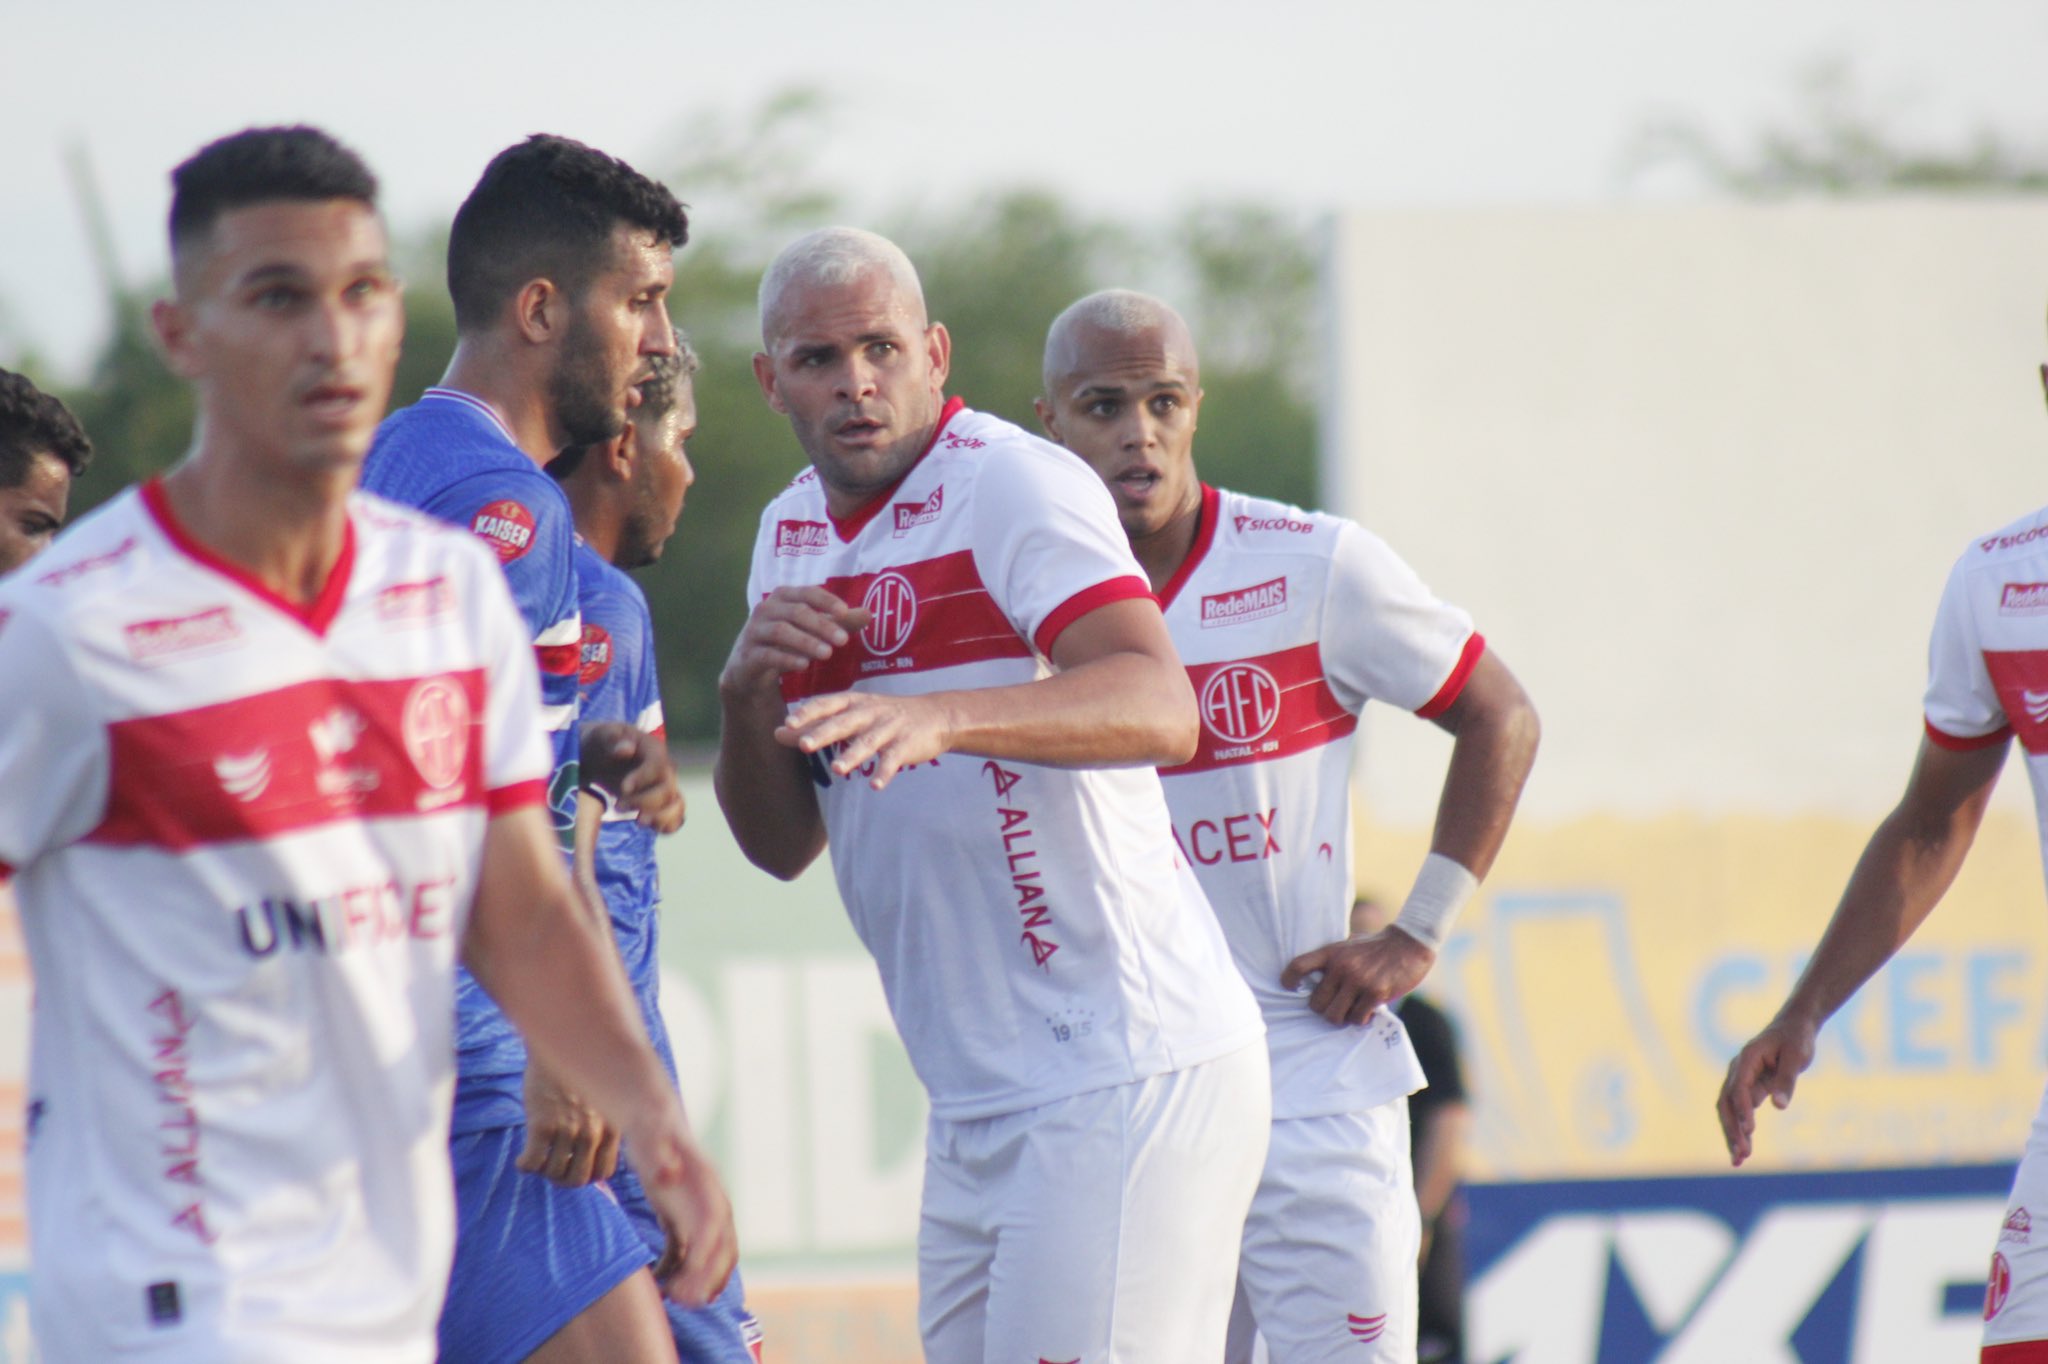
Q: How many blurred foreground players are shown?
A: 1